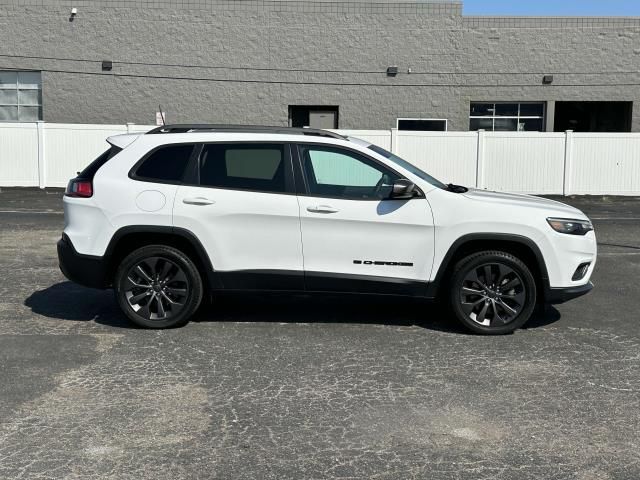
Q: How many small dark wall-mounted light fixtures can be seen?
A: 3